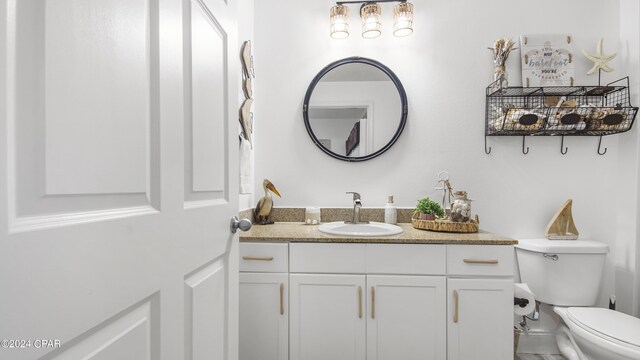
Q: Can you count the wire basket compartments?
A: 3